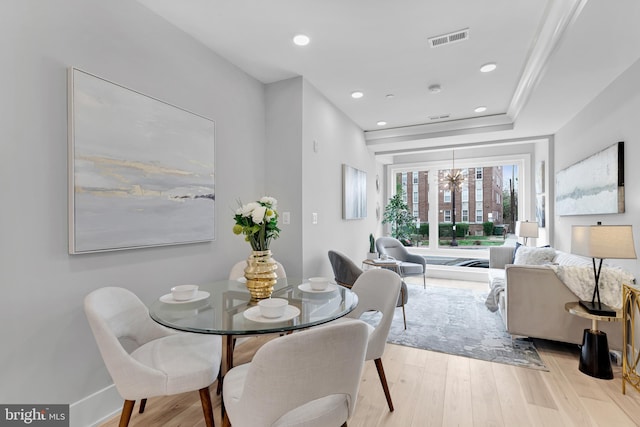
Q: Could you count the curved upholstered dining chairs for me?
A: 4